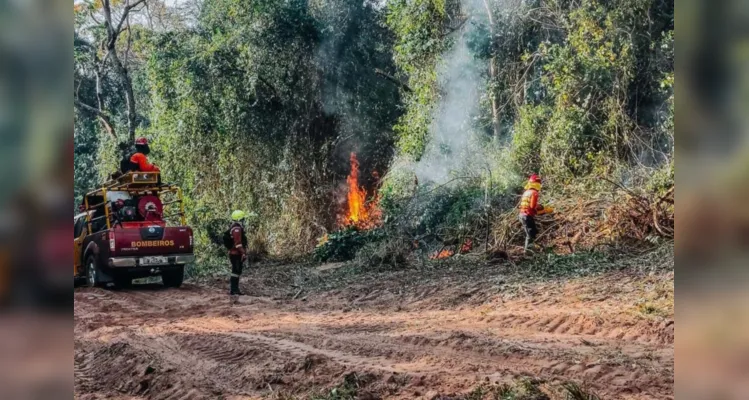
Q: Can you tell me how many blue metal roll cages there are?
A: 0